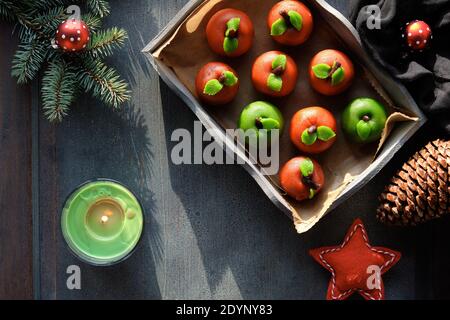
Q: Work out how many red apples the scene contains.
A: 7